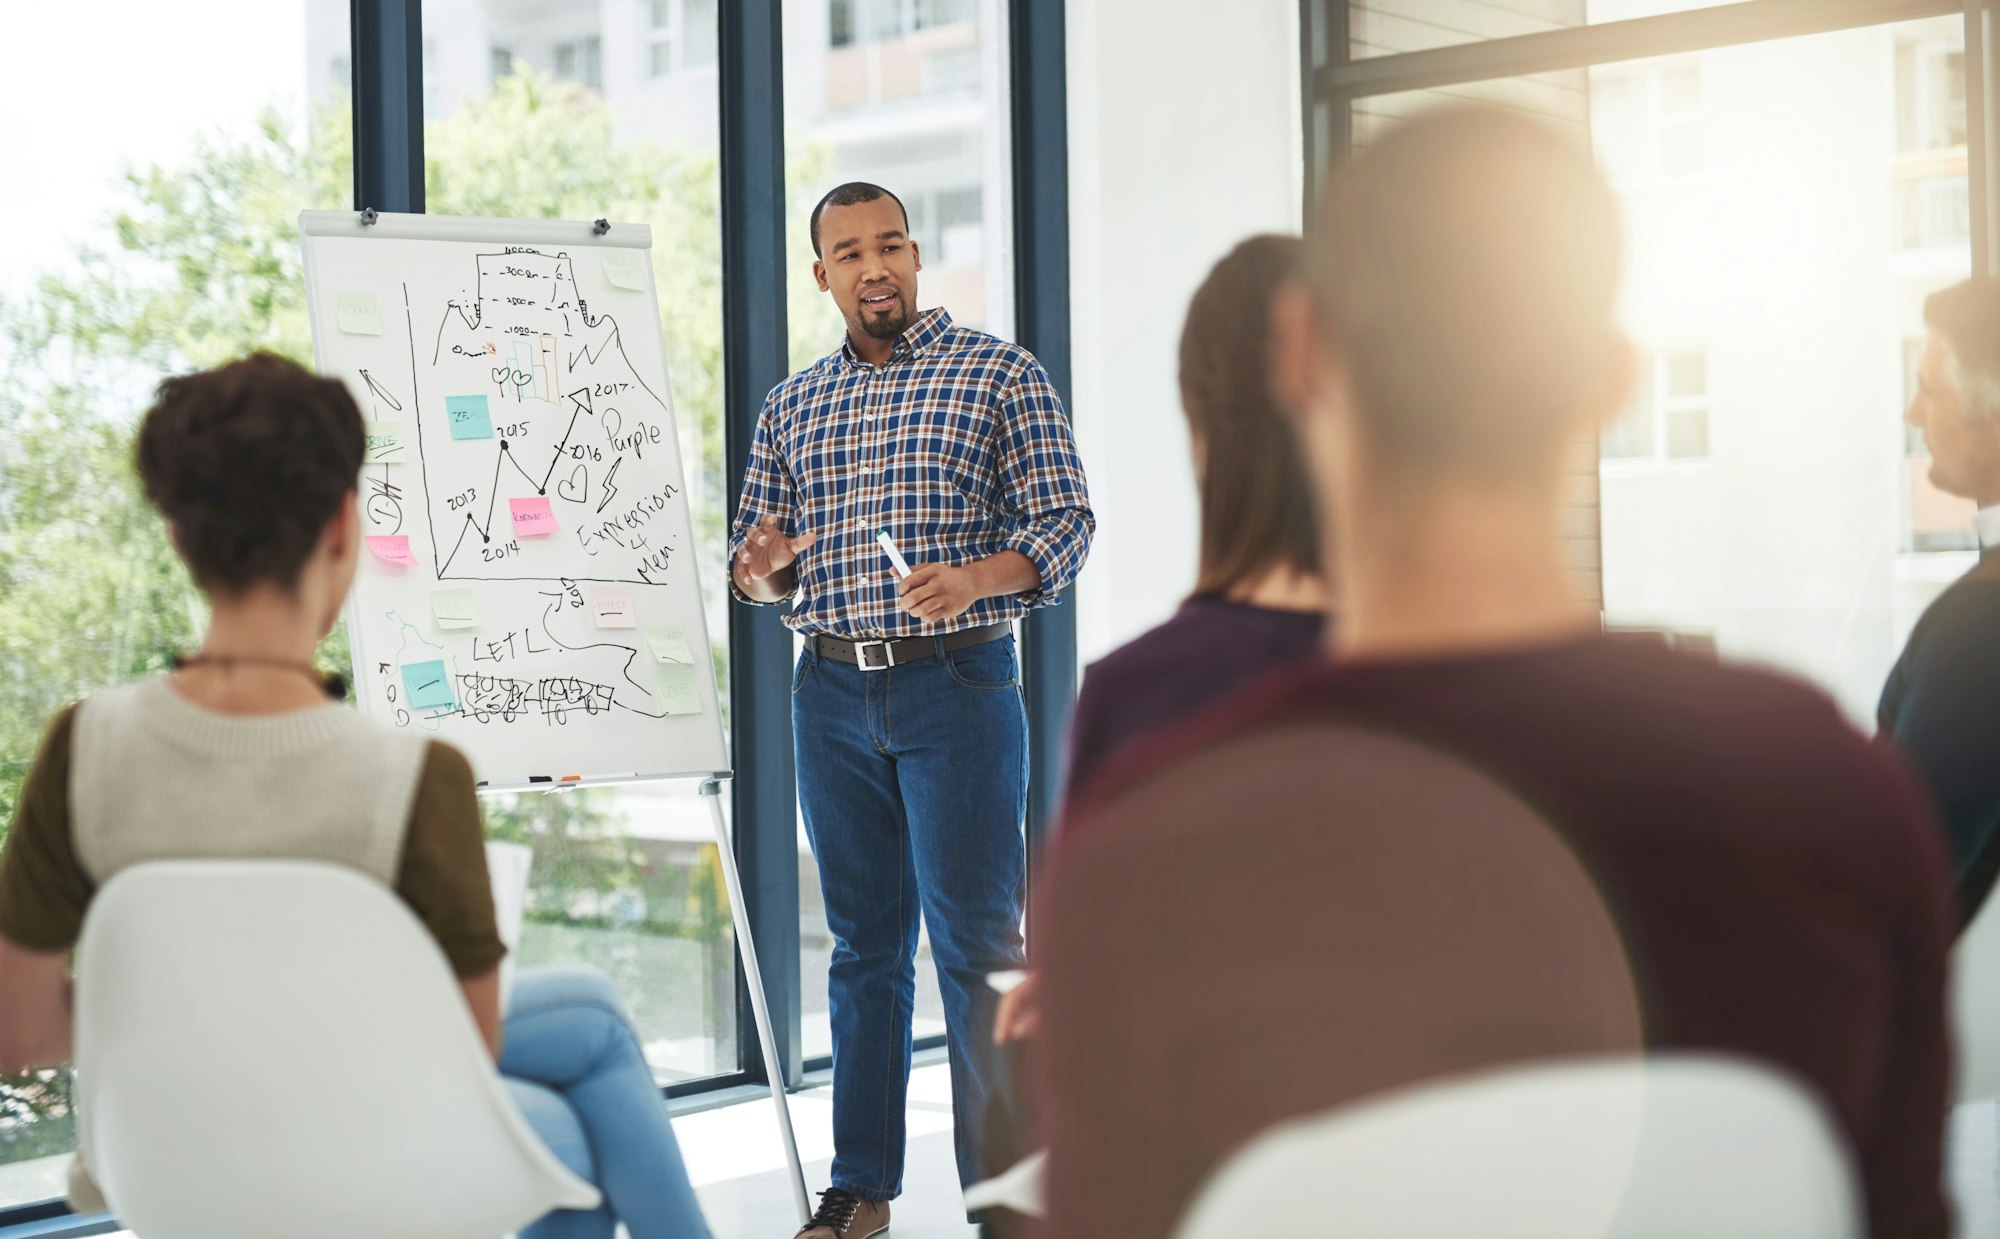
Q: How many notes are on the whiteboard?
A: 11